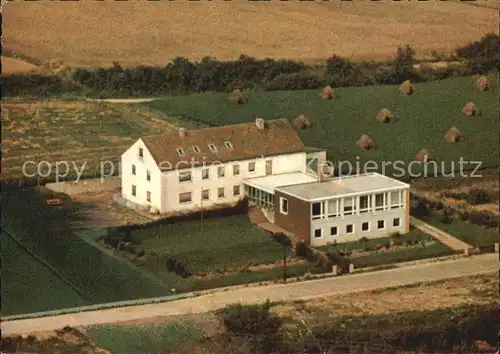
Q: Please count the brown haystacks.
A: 10